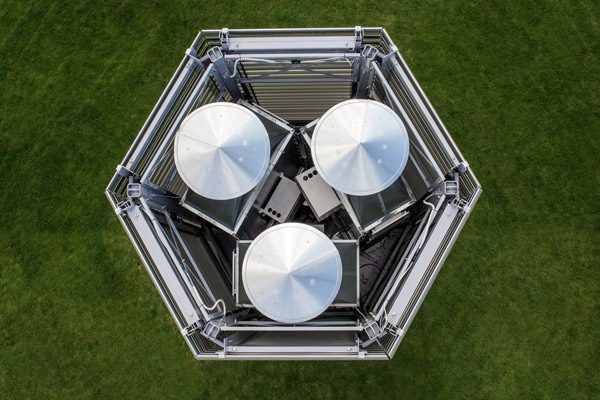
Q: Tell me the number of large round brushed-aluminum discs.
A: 3